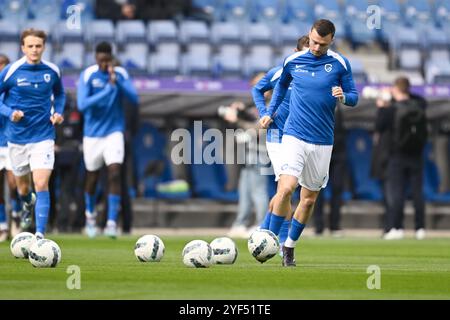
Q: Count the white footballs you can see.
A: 6